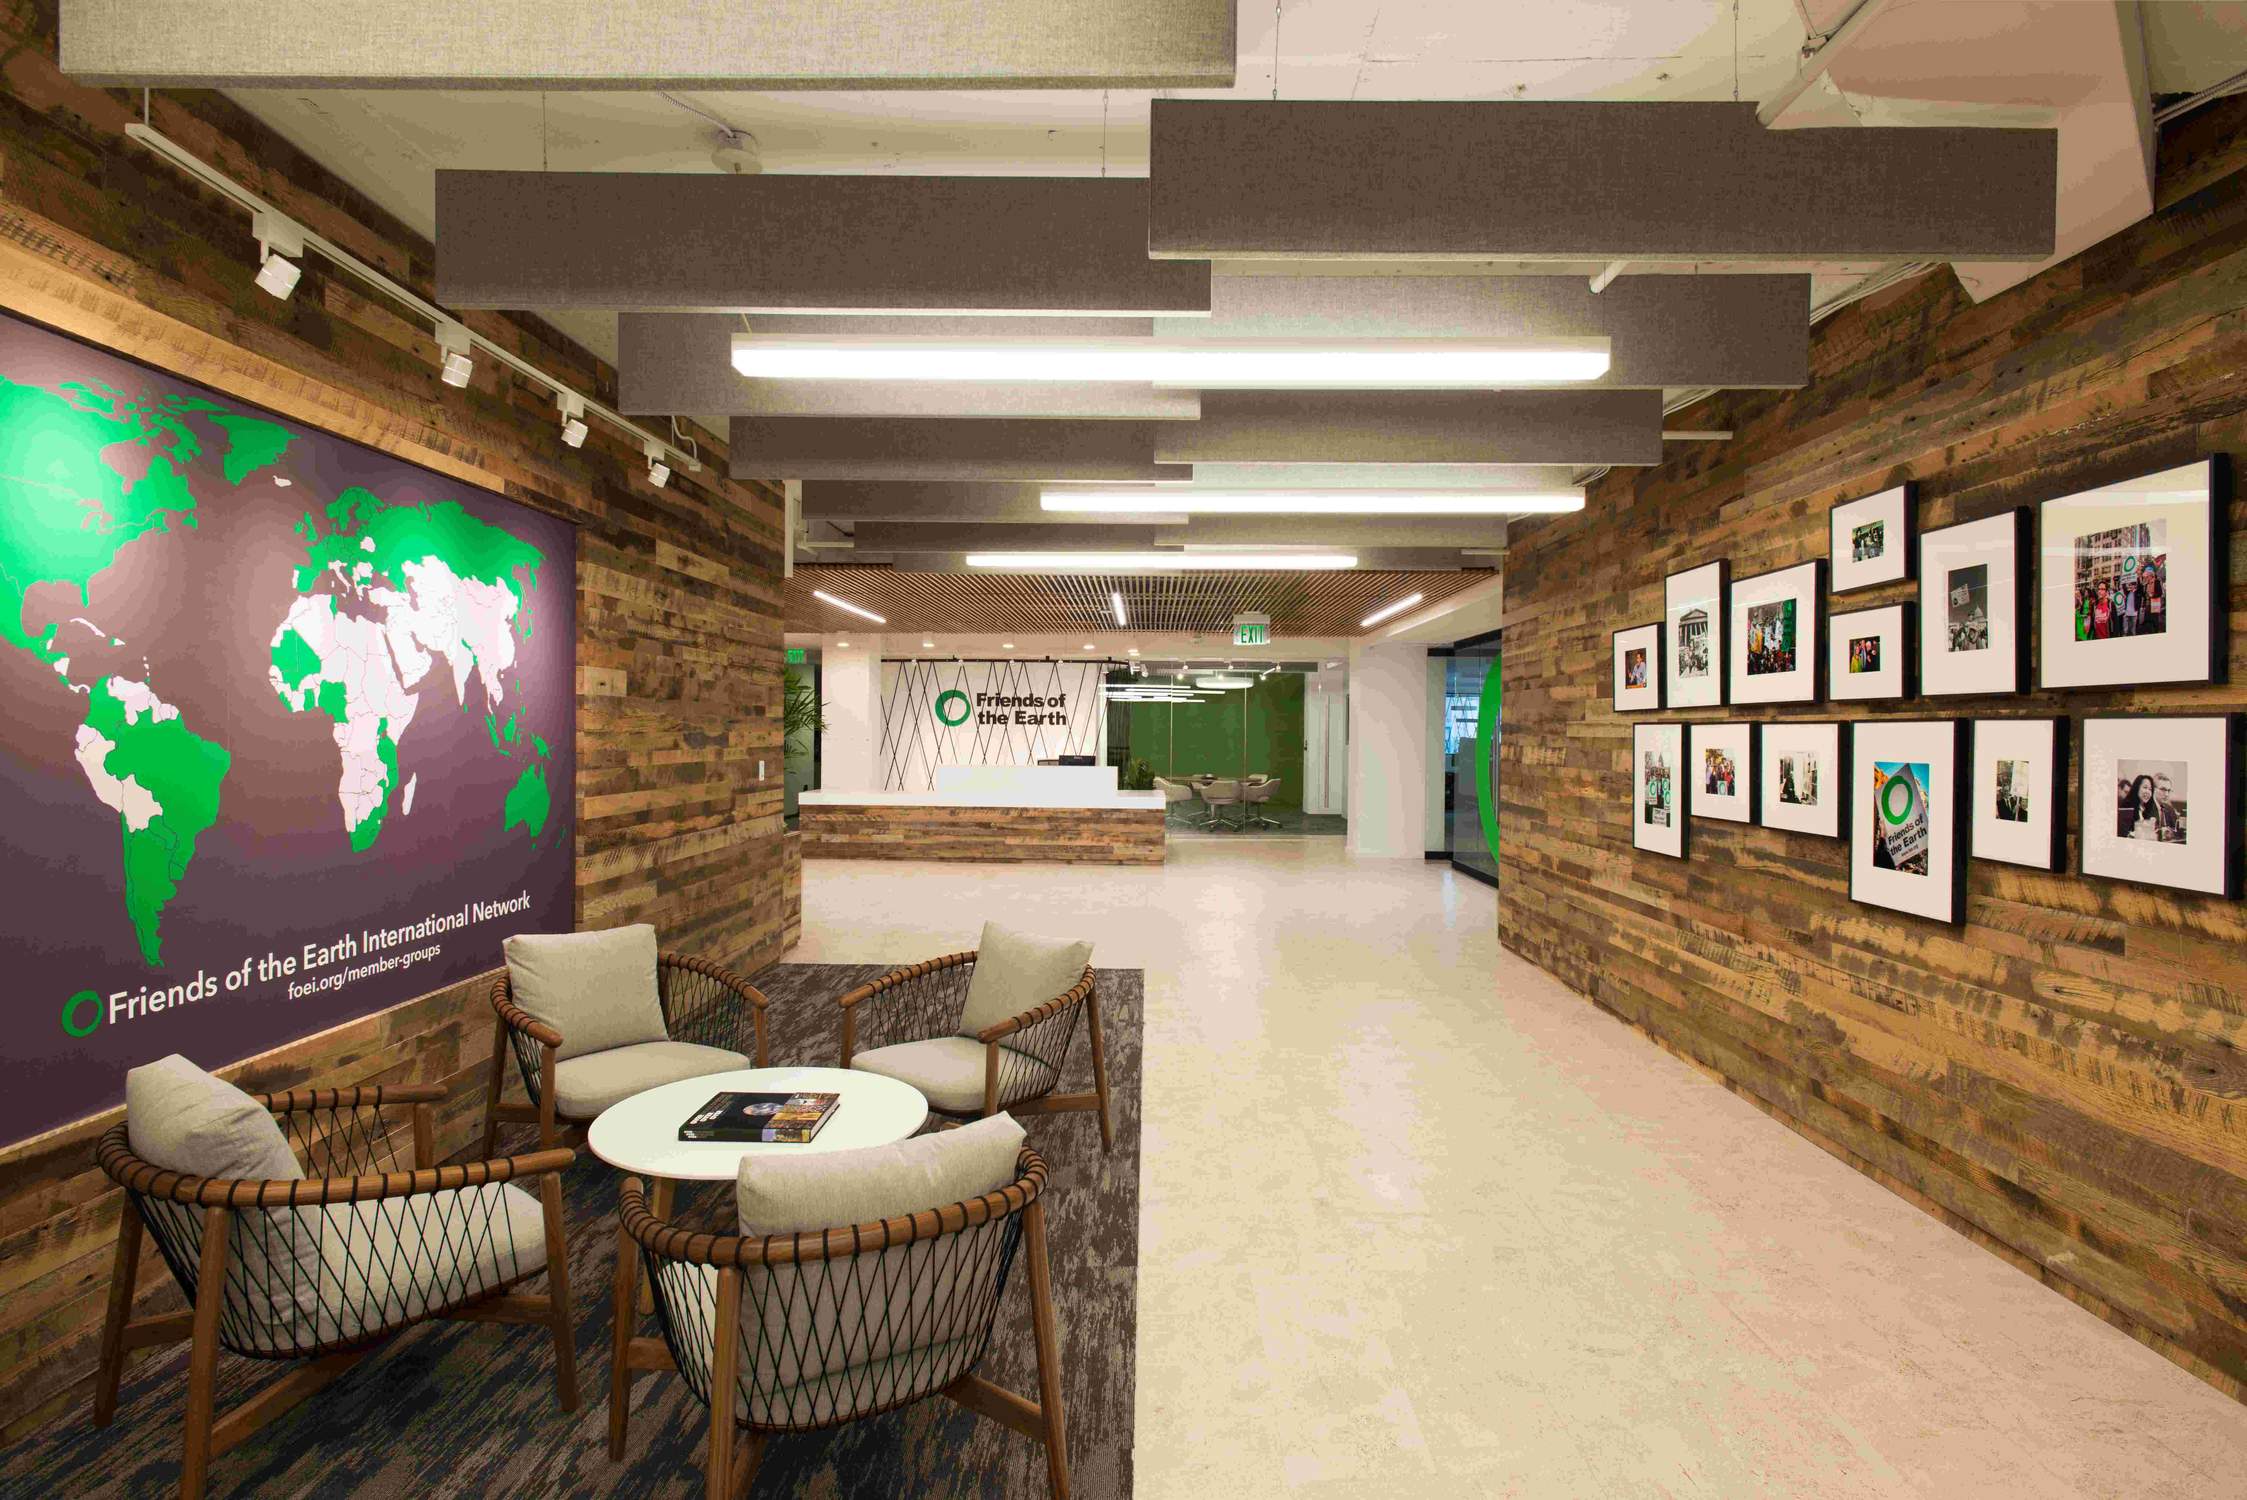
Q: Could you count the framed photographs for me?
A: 13